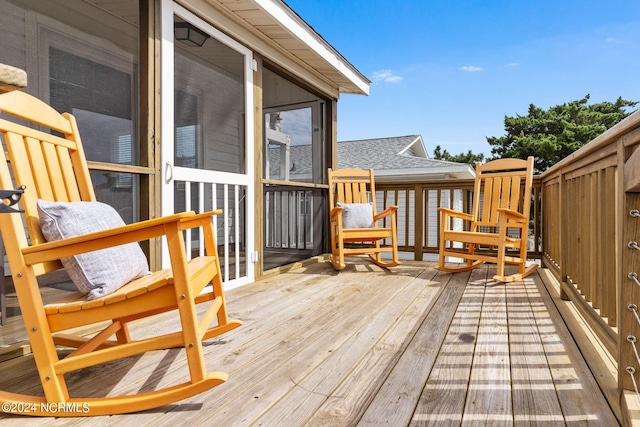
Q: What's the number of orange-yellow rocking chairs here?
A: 3